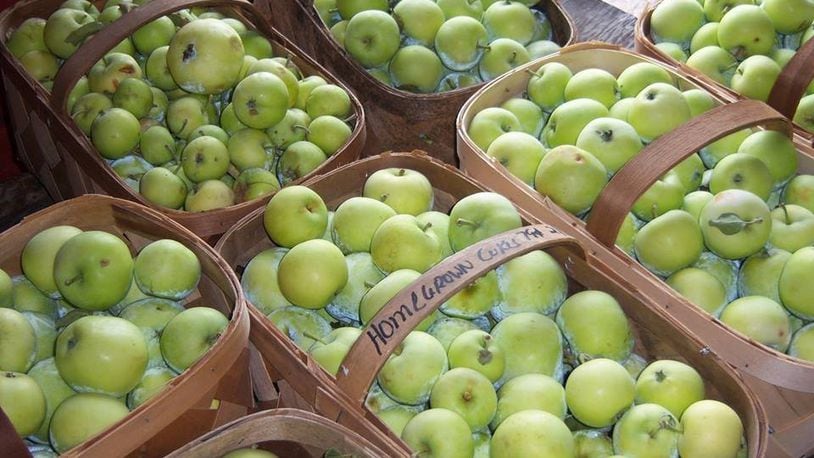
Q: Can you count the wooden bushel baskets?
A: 7